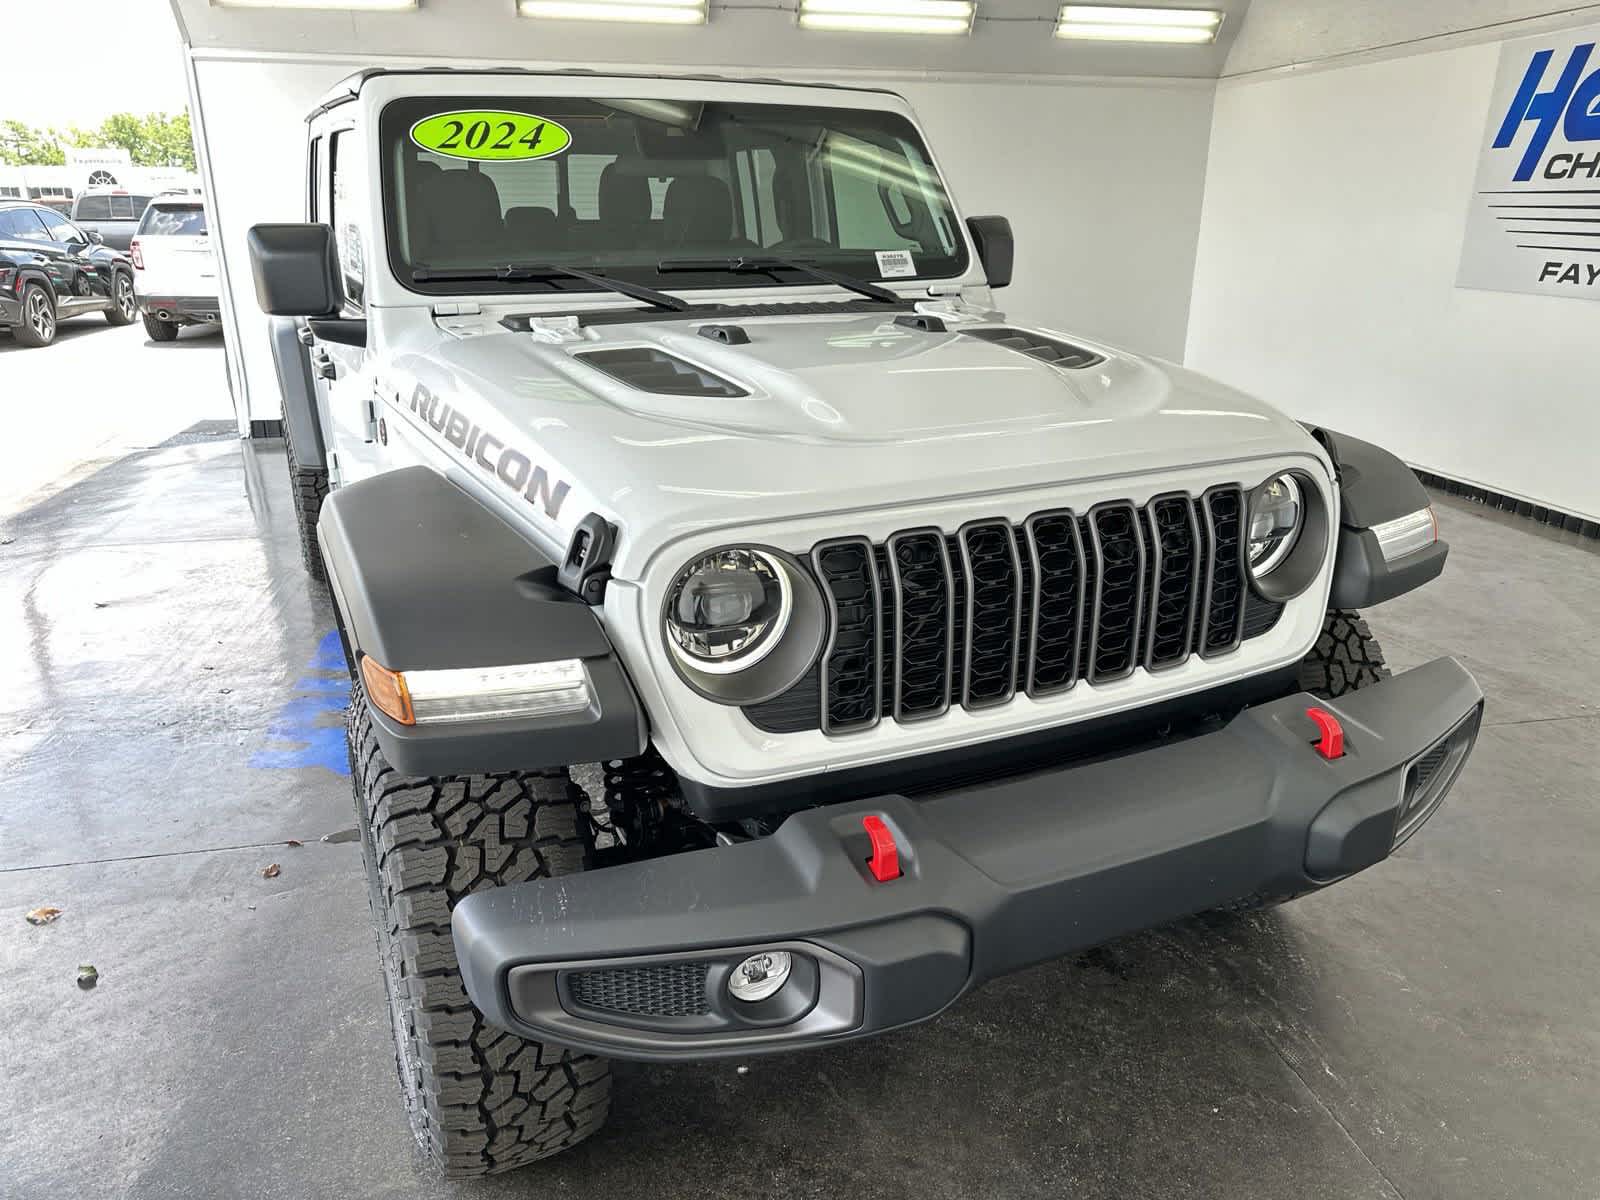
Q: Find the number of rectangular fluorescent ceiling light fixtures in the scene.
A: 4